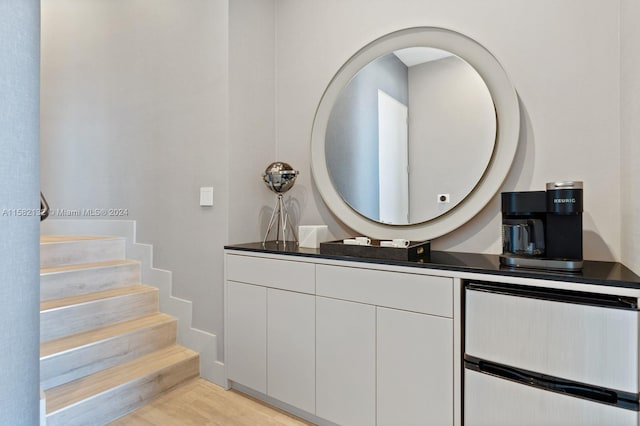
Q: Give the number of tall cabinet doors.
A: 4